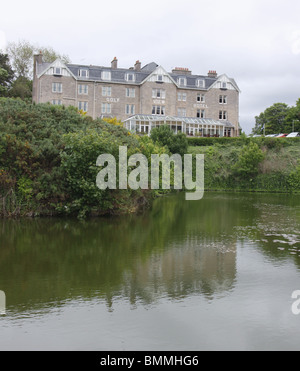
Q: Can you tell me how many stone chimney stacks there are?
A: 5